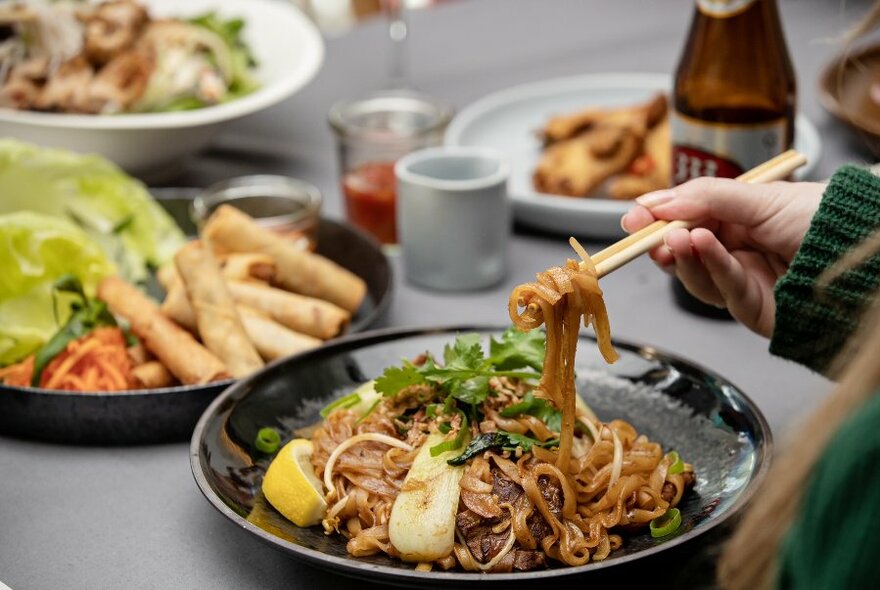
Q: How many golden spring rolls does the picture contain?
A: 7